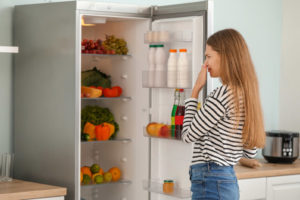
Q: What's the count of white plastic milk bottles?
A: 4